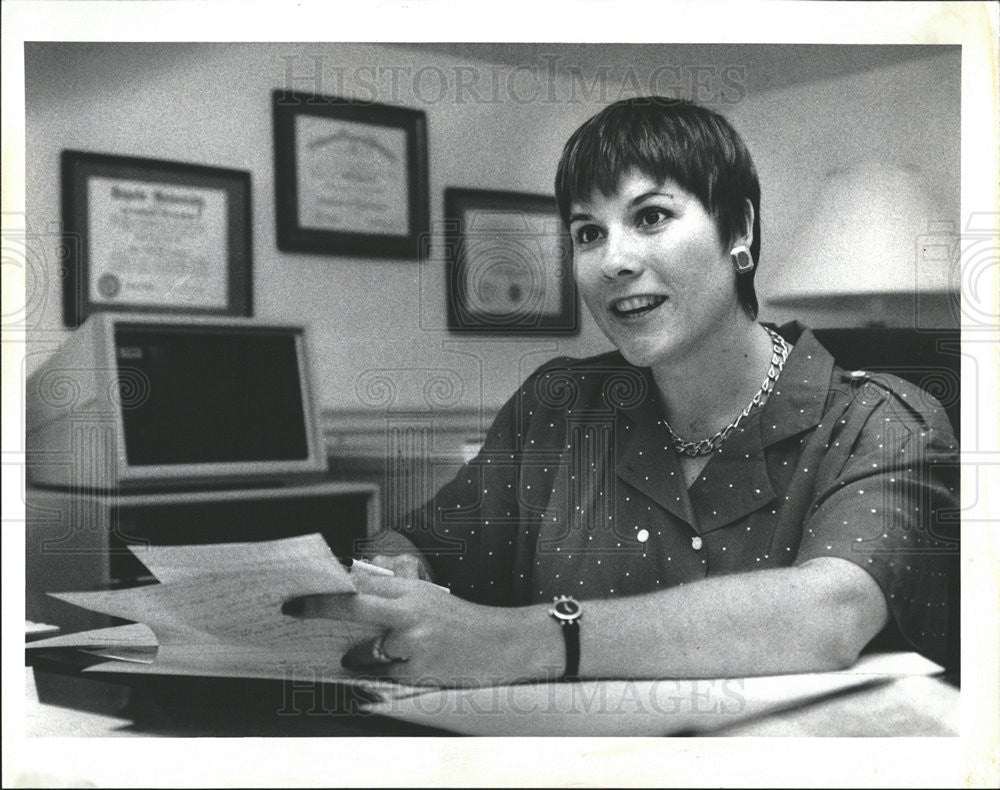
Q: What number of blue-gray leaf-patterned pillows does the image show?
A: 0